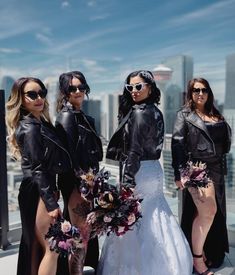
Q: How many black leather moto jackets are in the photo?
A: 4